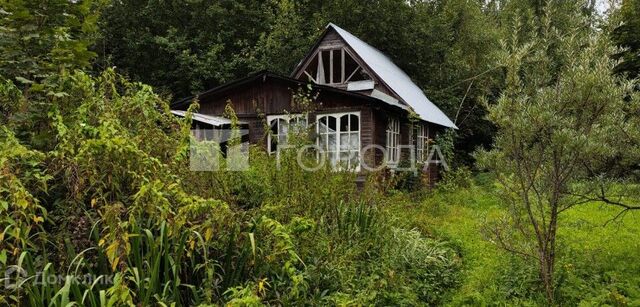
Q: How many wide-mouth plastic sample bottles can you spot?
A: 0